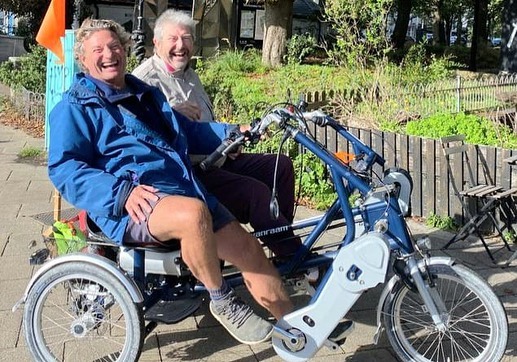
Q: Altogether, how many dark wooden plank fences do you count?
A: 1